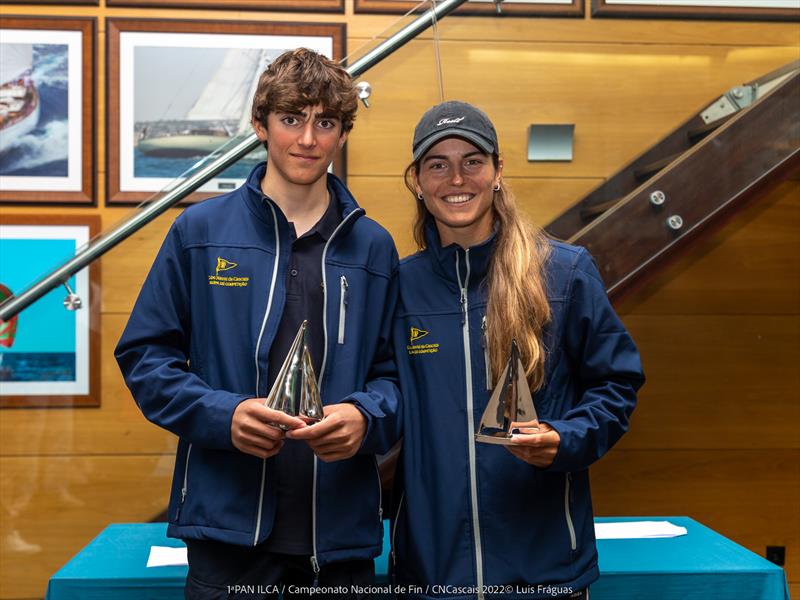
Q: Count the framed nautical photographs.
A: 3